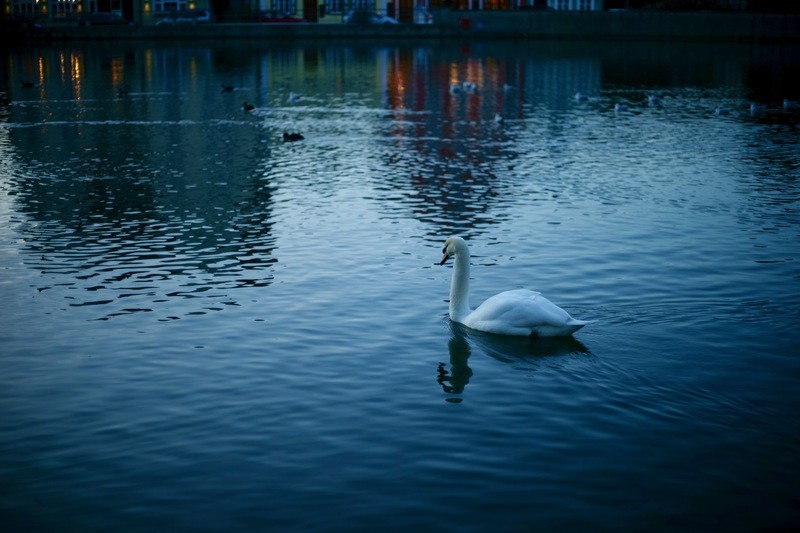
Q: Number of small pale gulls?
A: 12